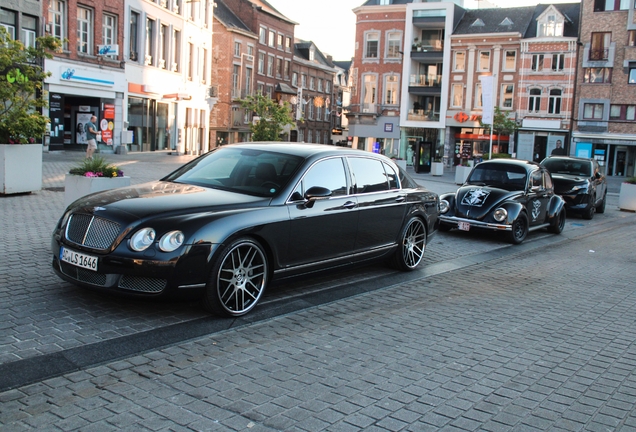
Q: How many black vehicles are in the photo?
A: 3